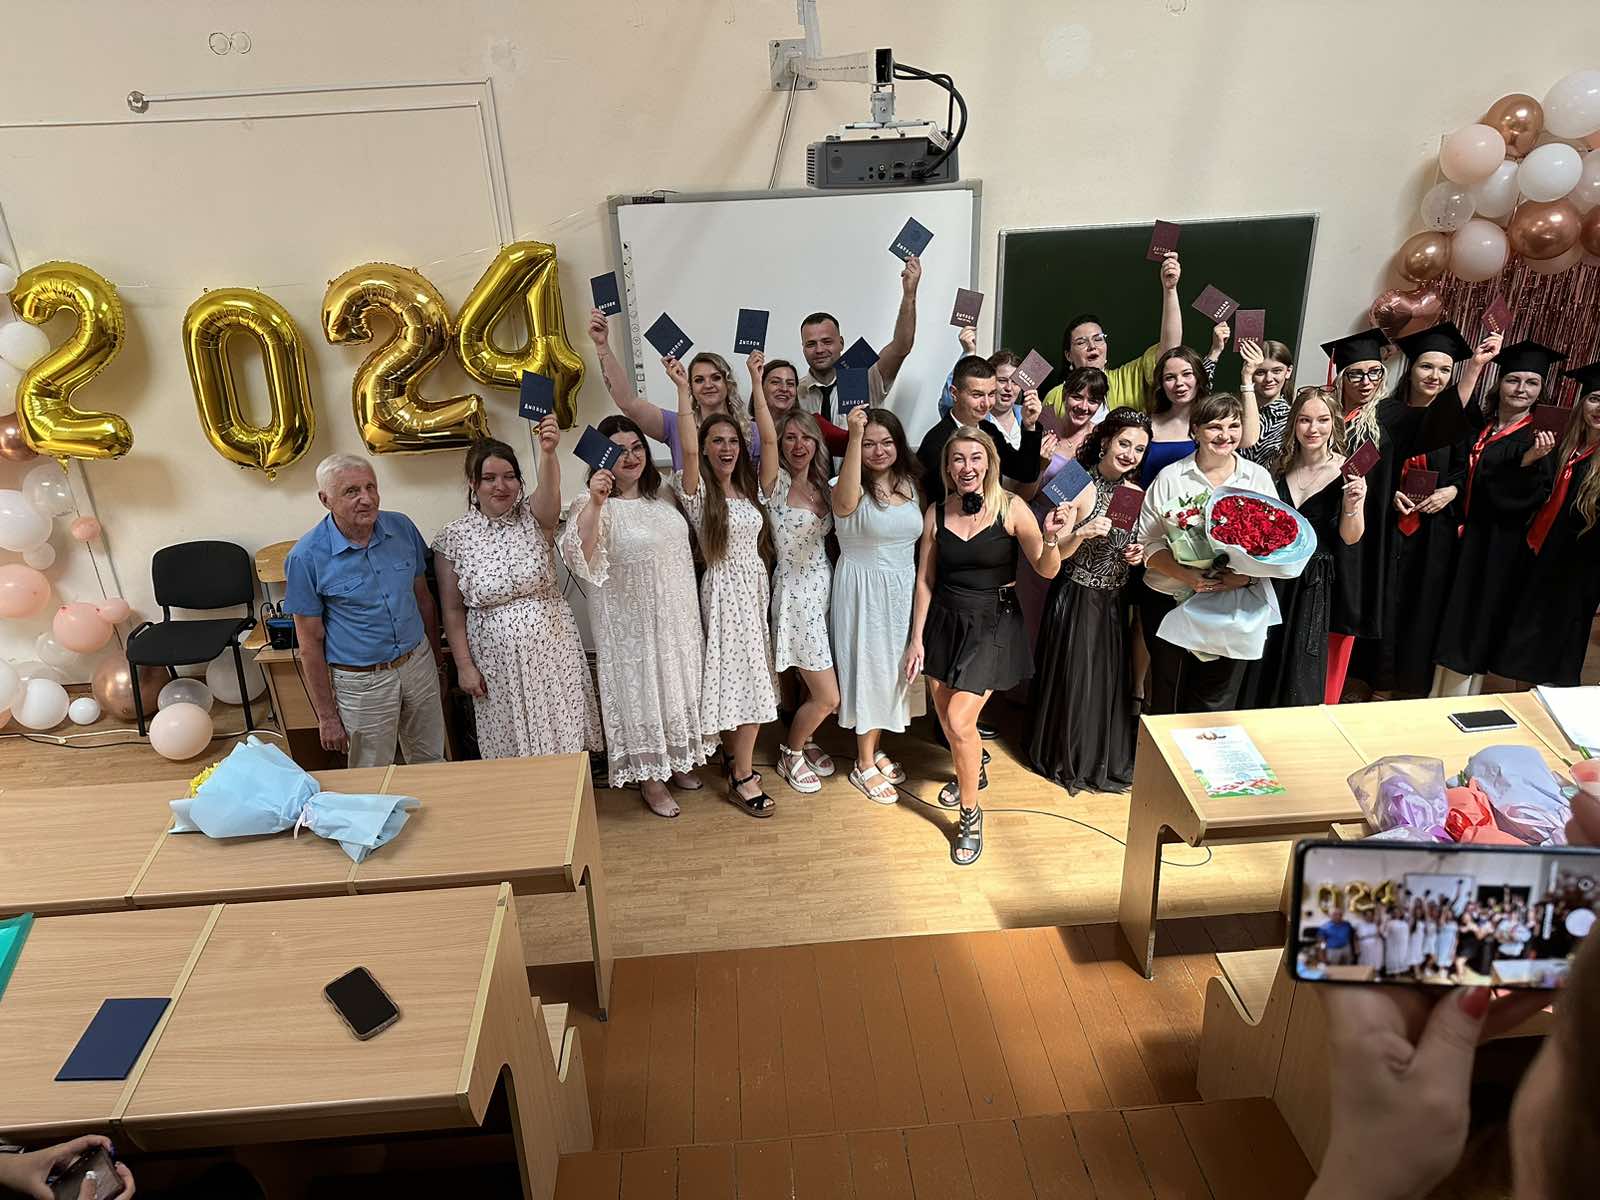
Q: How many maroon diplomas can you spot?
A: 11